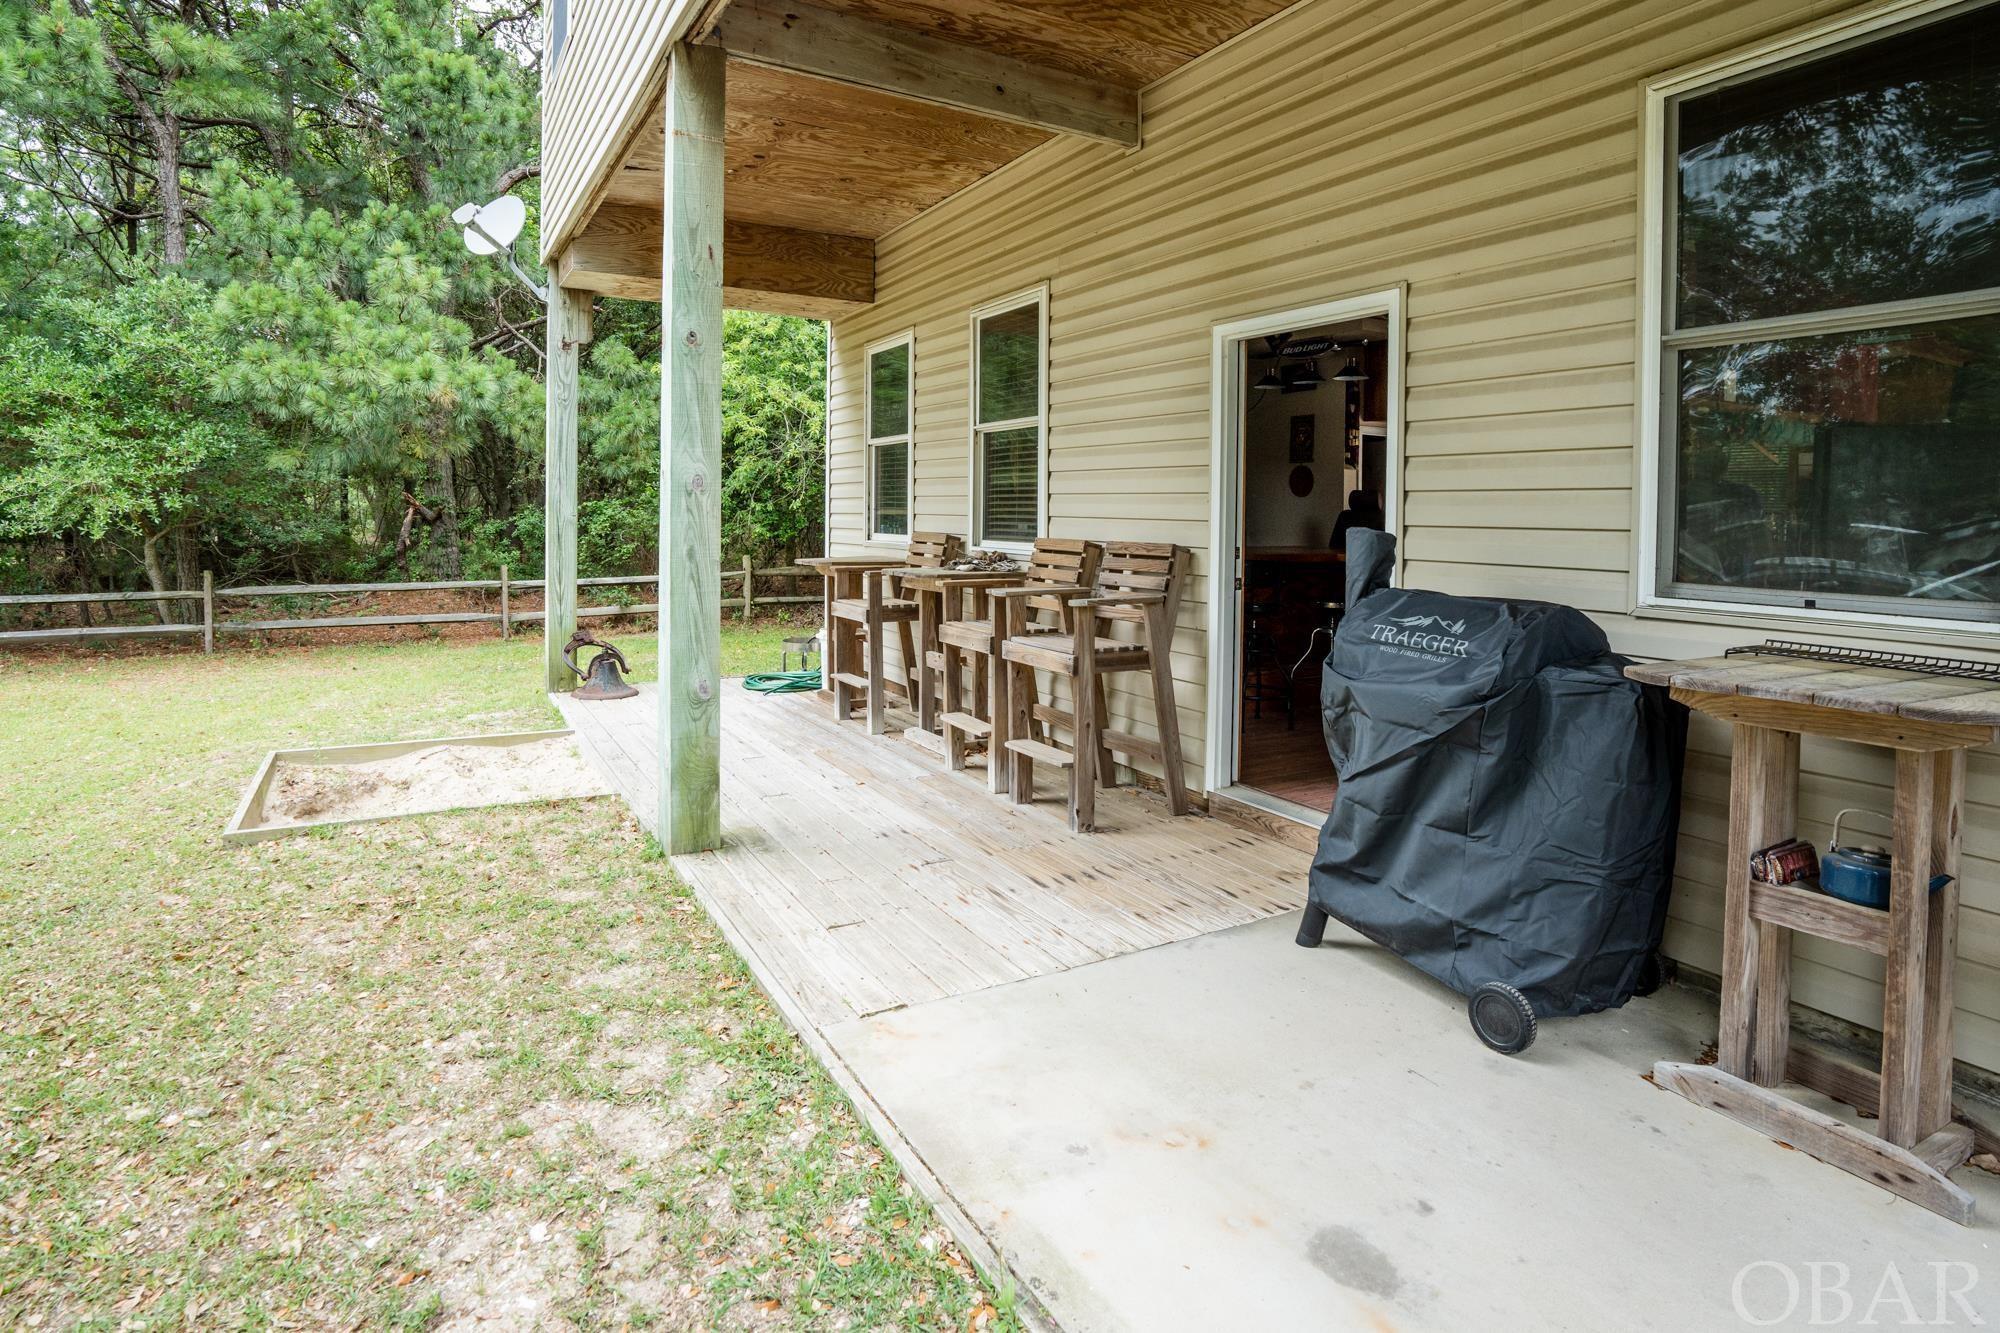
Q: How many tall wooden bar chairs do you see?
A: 3